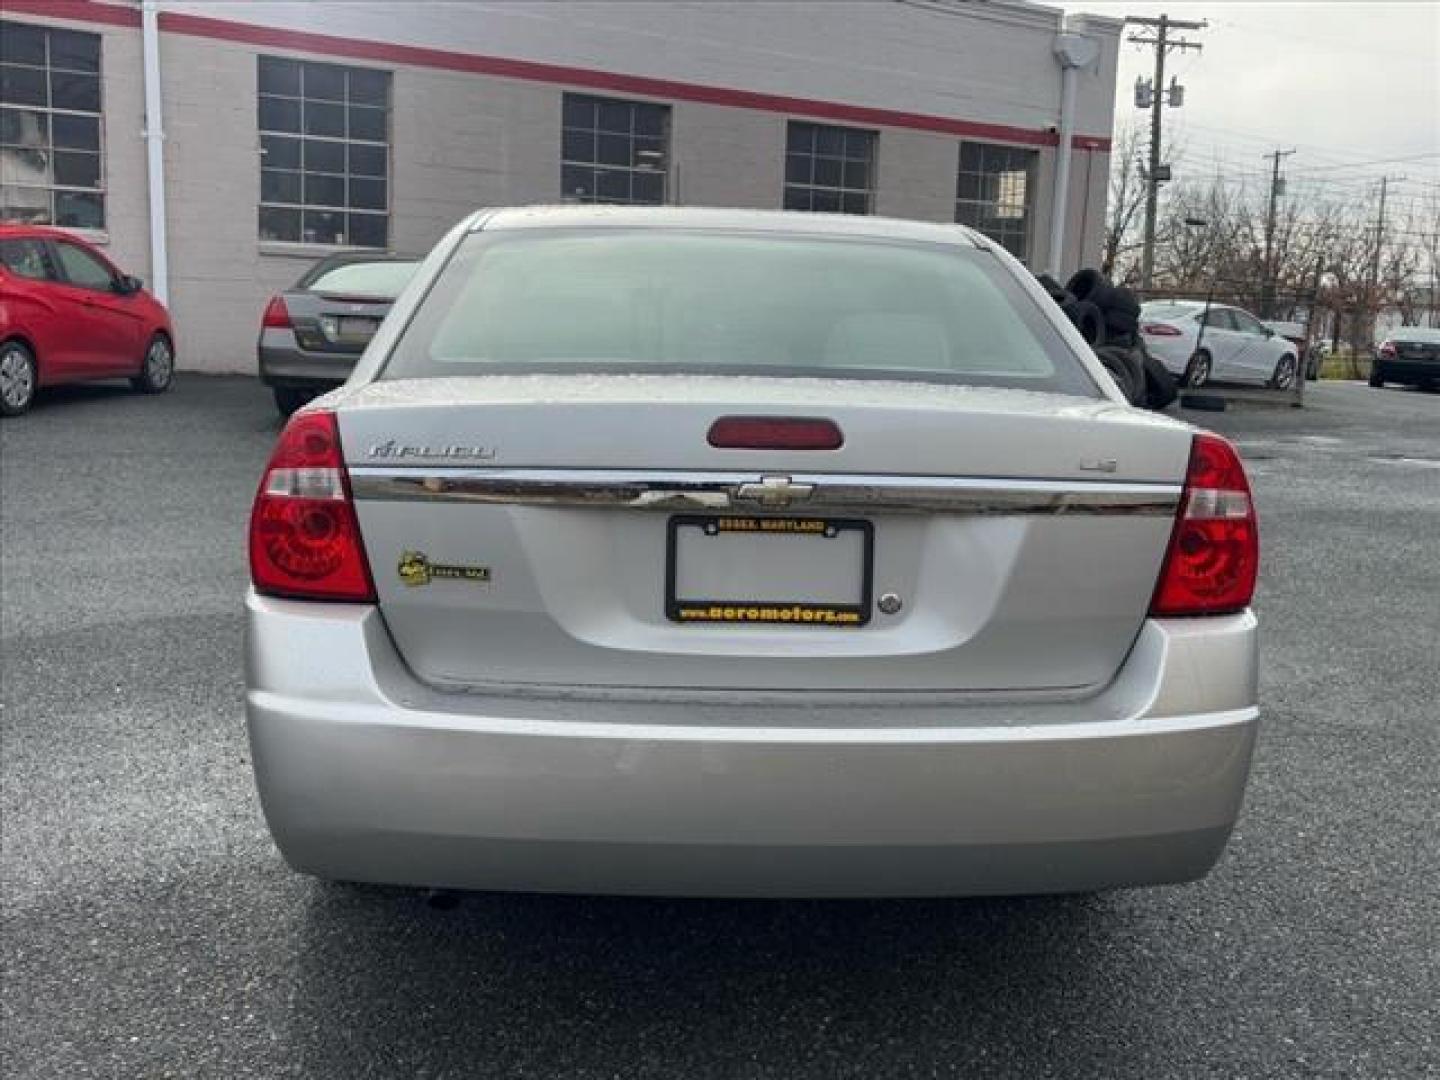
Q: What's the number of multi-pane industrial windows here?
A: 5